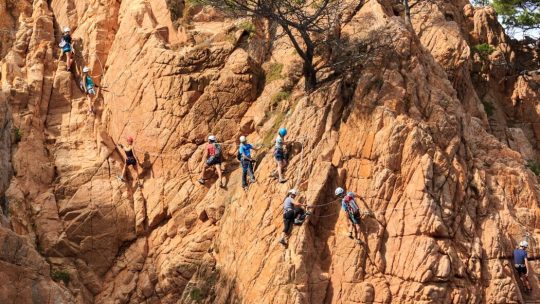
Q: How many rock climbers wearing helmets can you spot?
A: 9